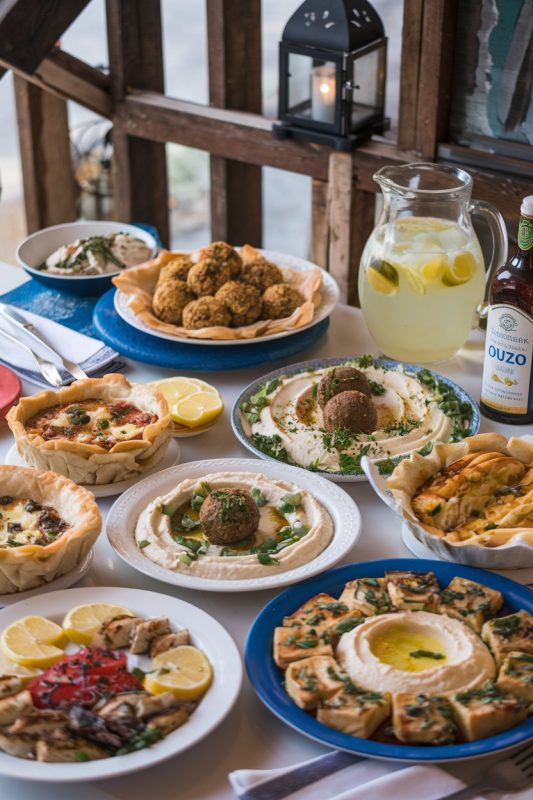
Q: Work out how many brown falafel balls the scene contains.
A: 11